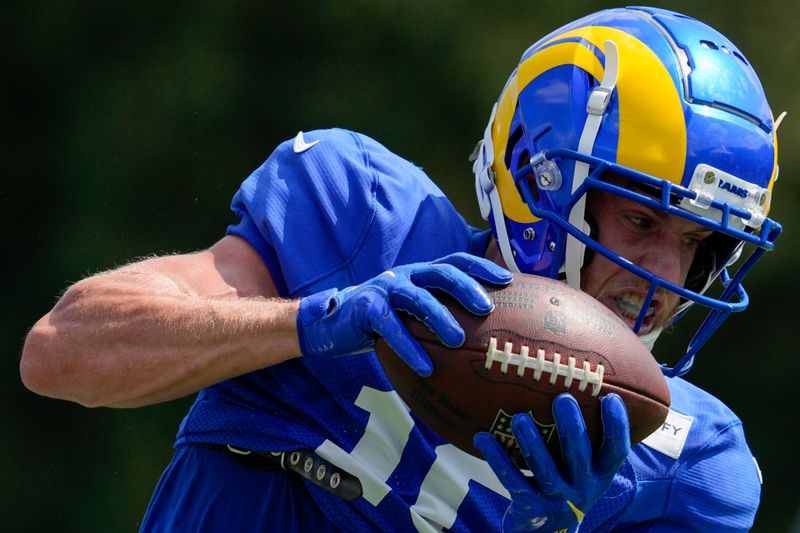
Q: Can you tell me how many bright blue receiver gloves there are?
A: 2